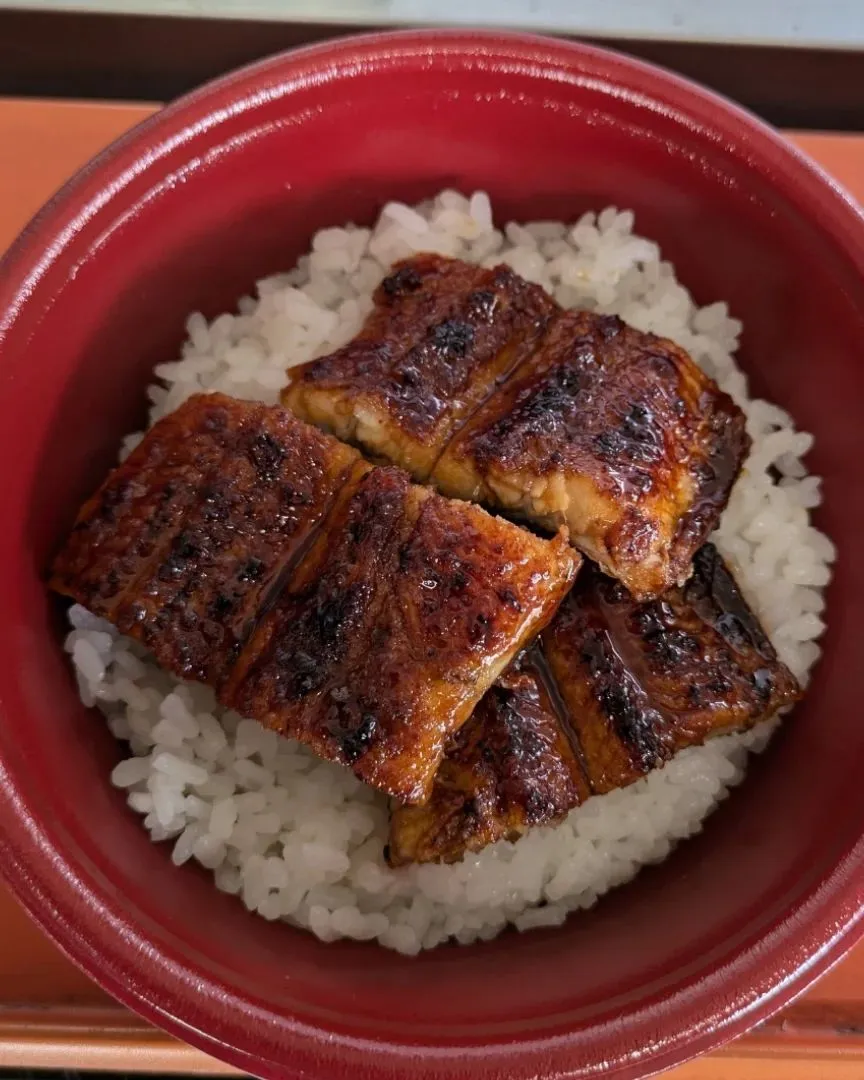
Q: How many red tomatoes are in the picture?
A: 0